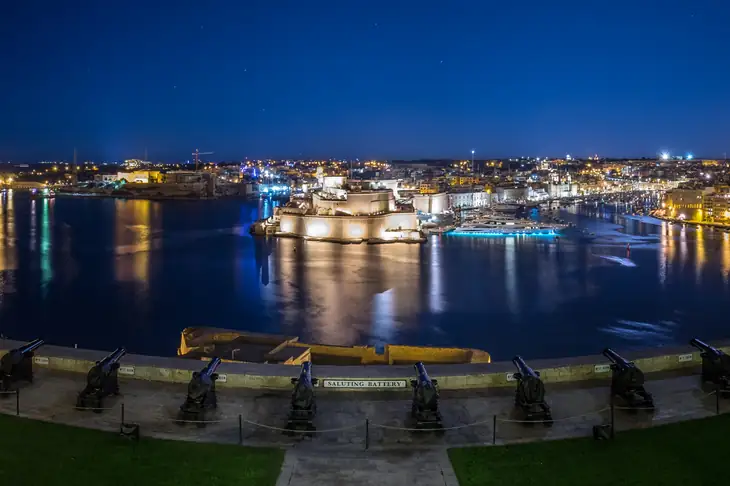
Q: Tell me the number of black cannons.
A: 8